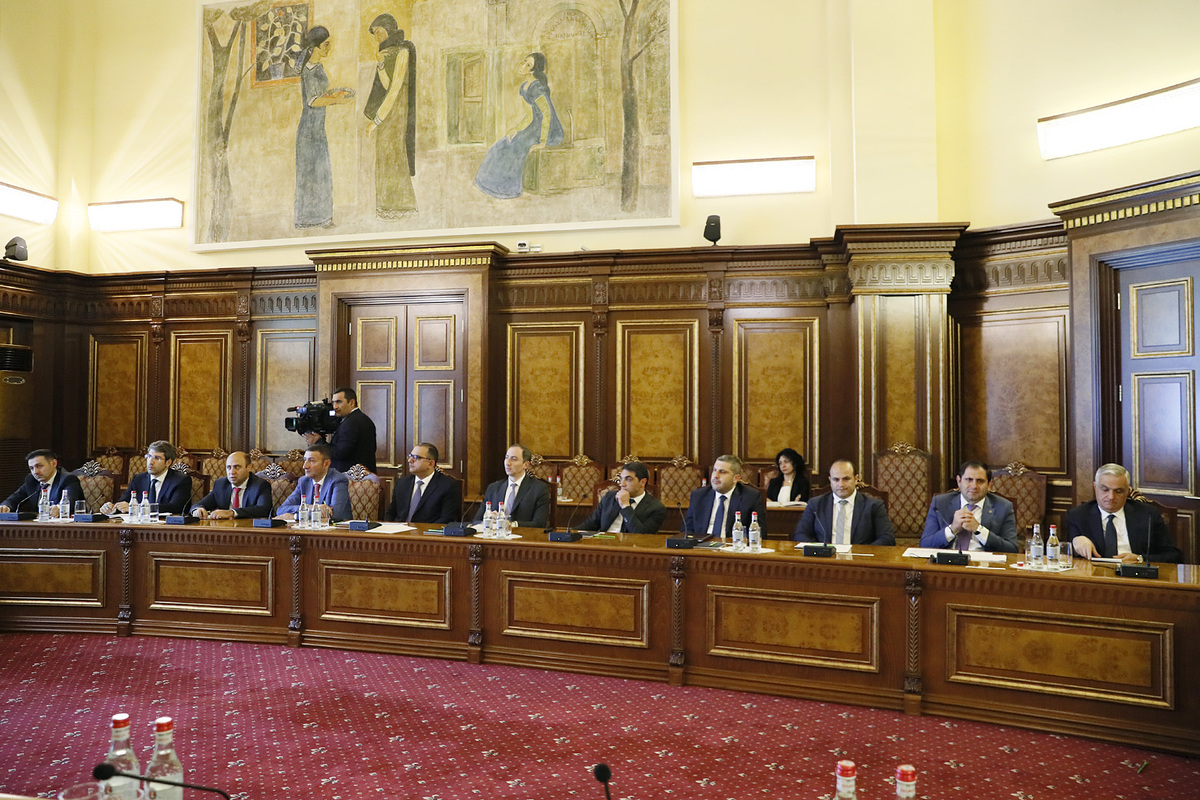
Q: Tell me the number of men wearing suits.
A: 12